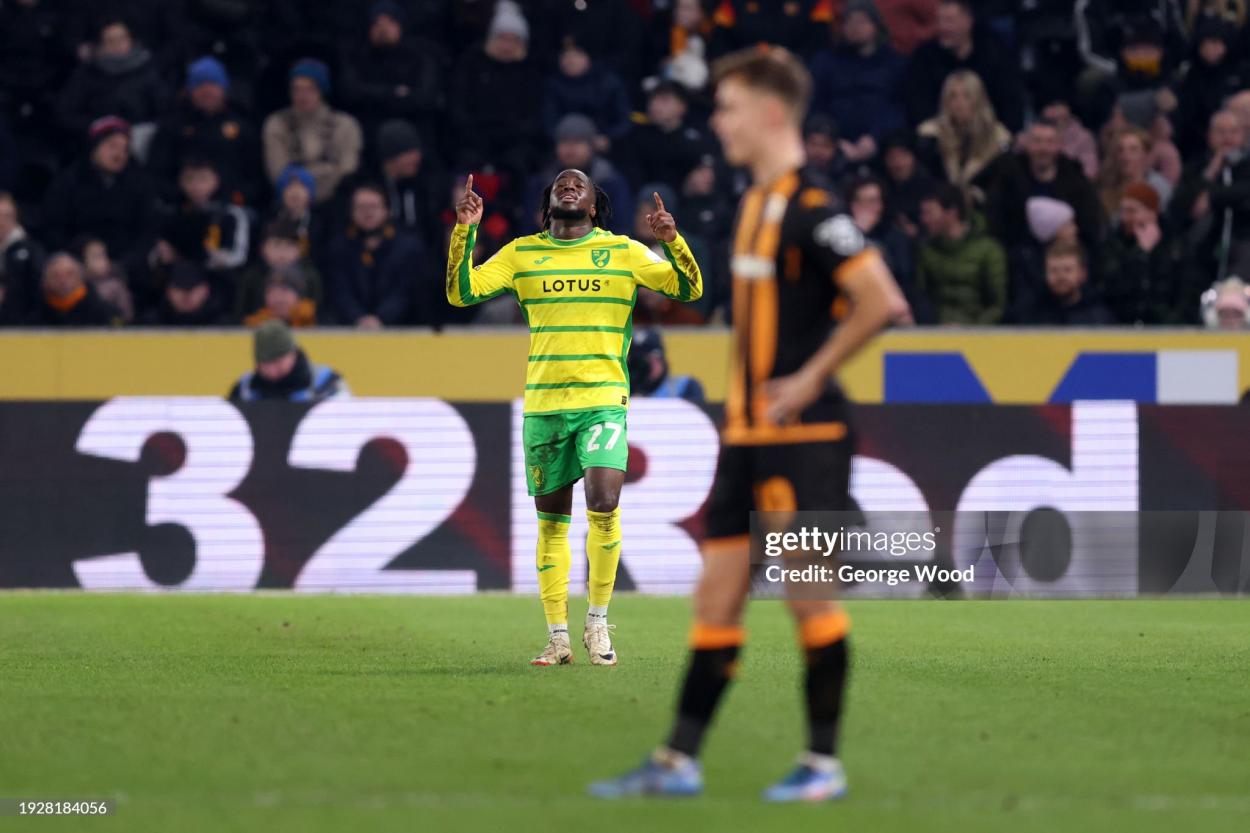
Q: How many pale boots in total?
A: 2